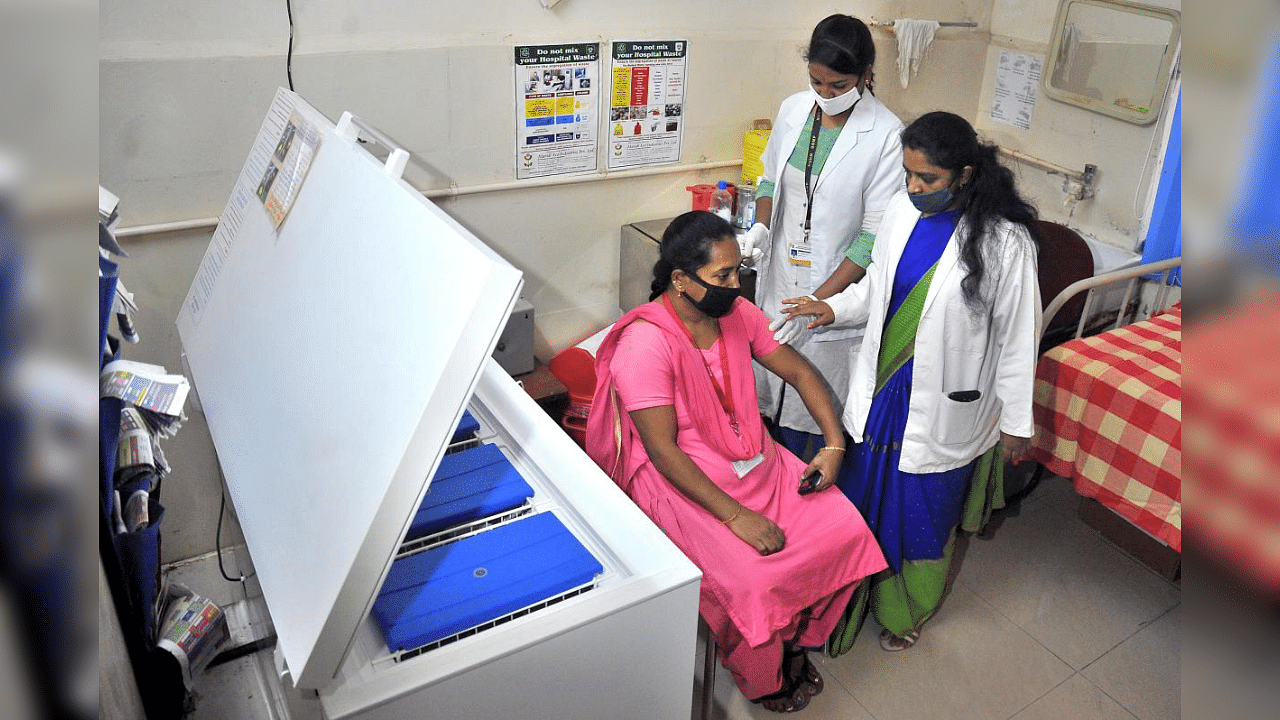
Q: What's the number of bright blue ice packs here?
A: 3